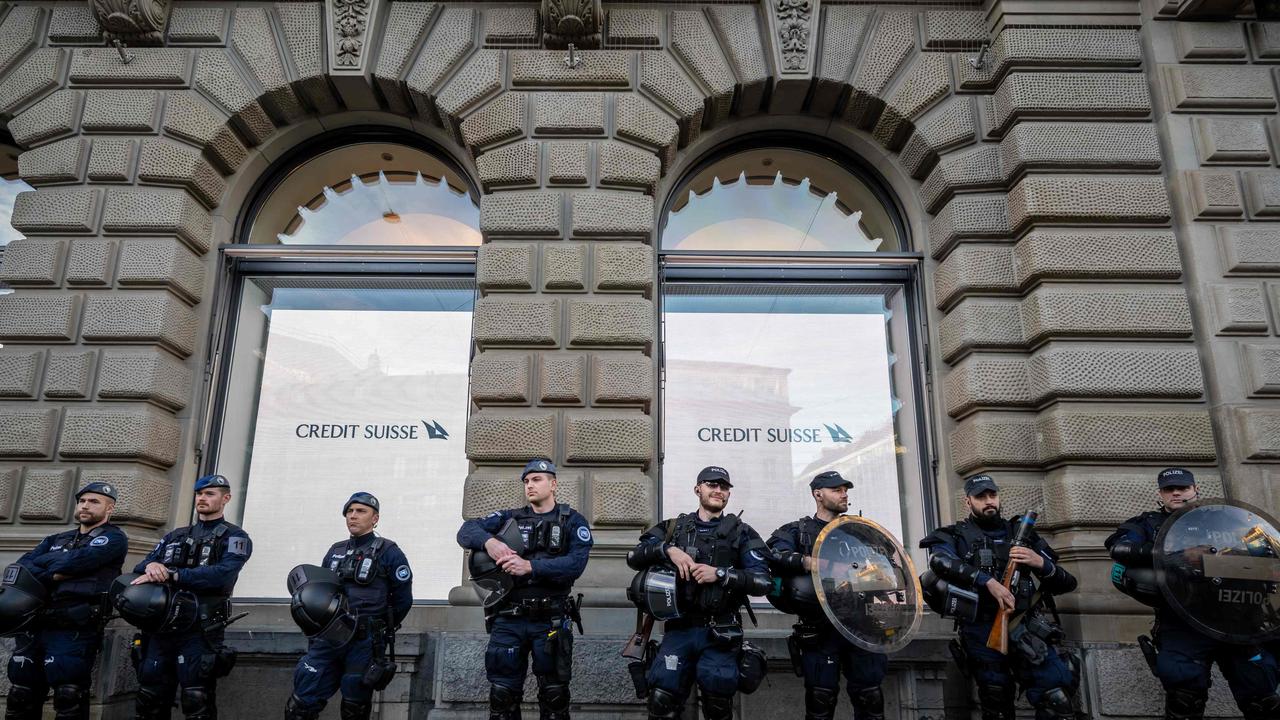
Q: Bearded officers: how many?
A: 5